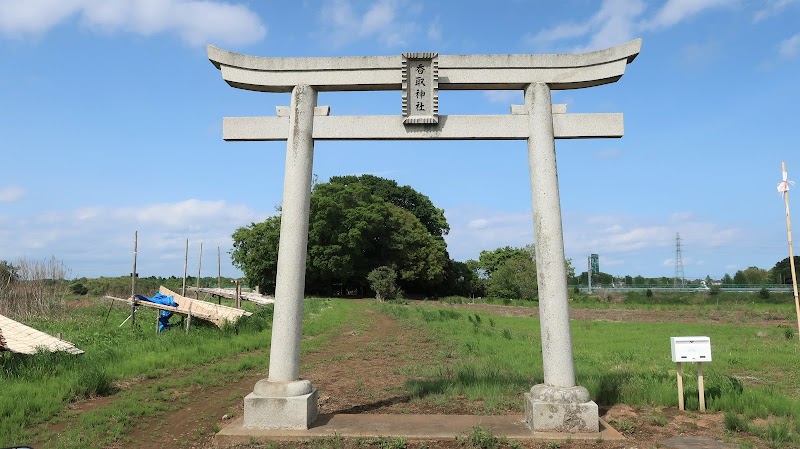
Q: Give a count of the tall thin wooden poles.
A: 5